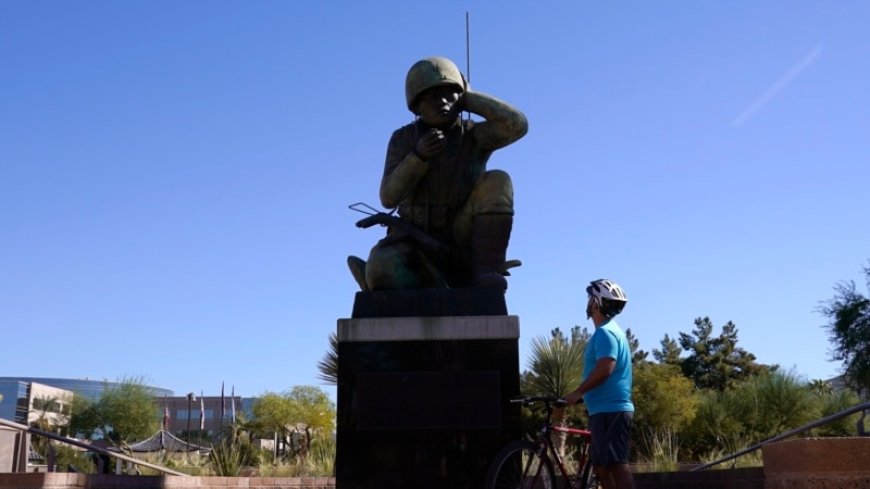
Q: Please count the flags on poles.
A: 4